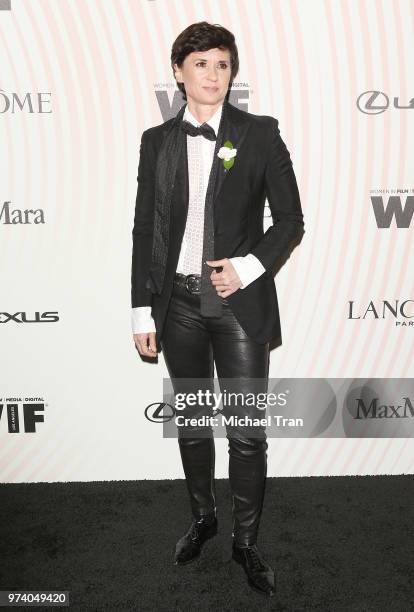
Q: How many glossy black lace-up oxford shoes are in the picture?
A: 2